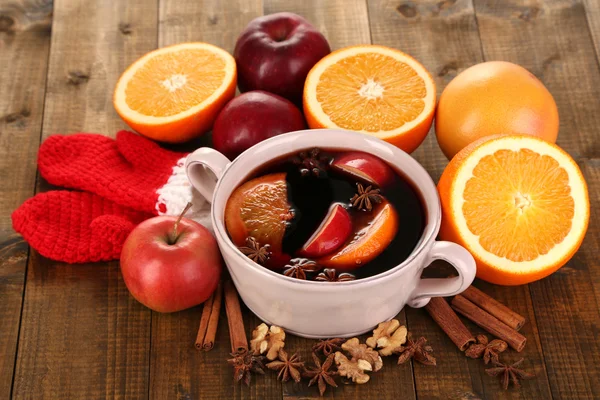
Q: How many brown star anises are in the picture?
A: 12